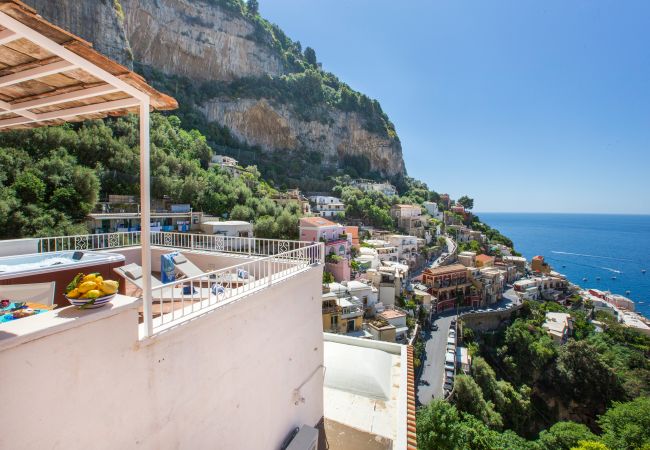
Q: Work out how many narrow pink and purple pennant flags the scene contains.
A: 0